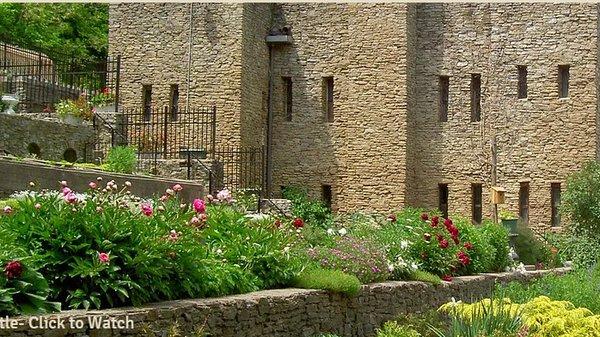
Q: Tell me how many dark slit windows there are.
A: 13